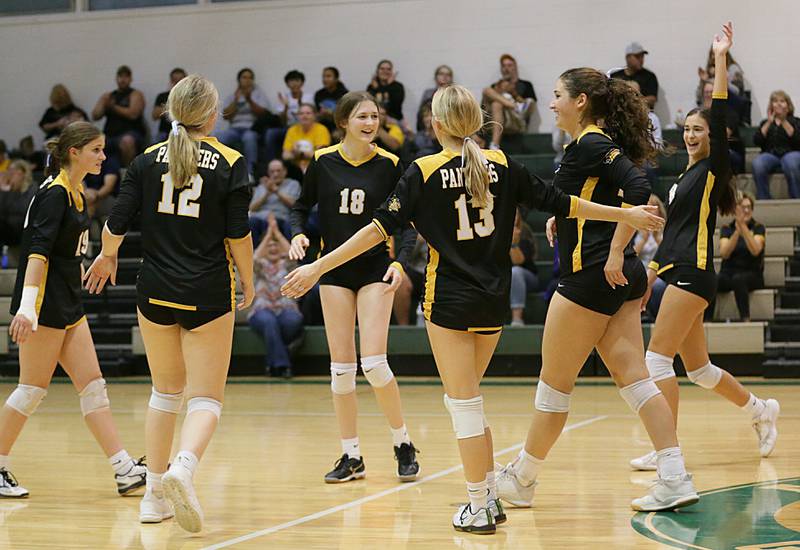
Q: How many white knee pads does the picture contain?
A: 12